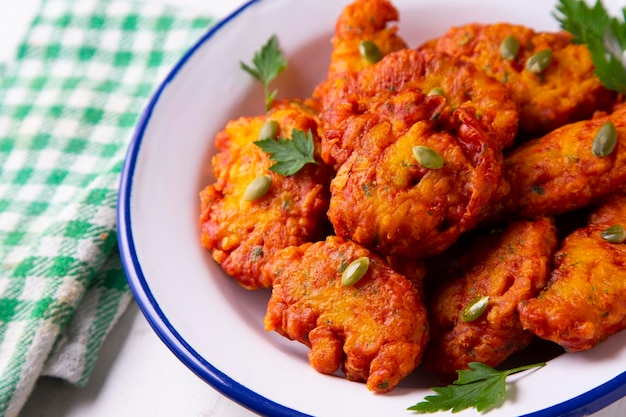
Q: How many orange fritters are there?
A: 9